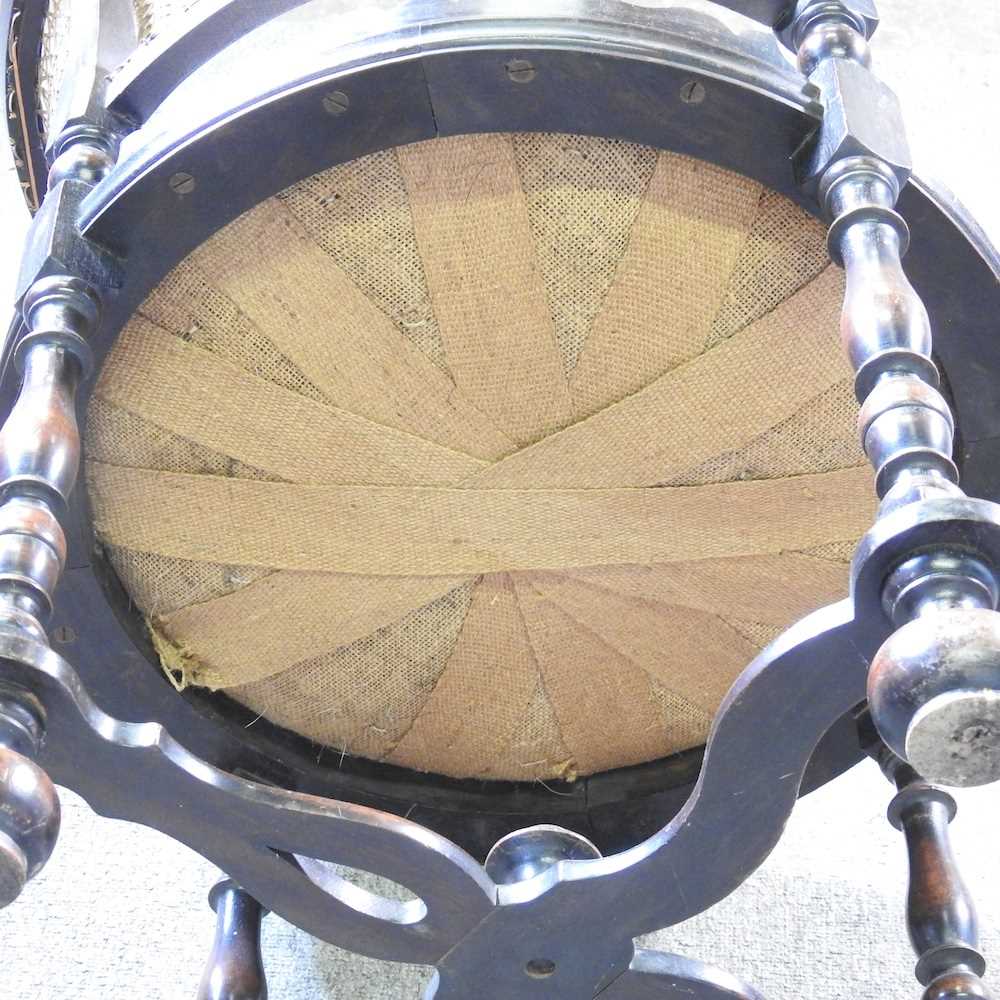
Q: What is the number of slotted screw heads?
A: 5